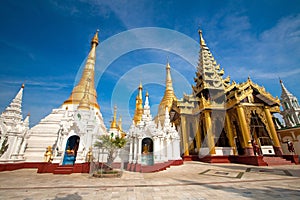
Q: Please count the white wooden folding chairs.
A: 0